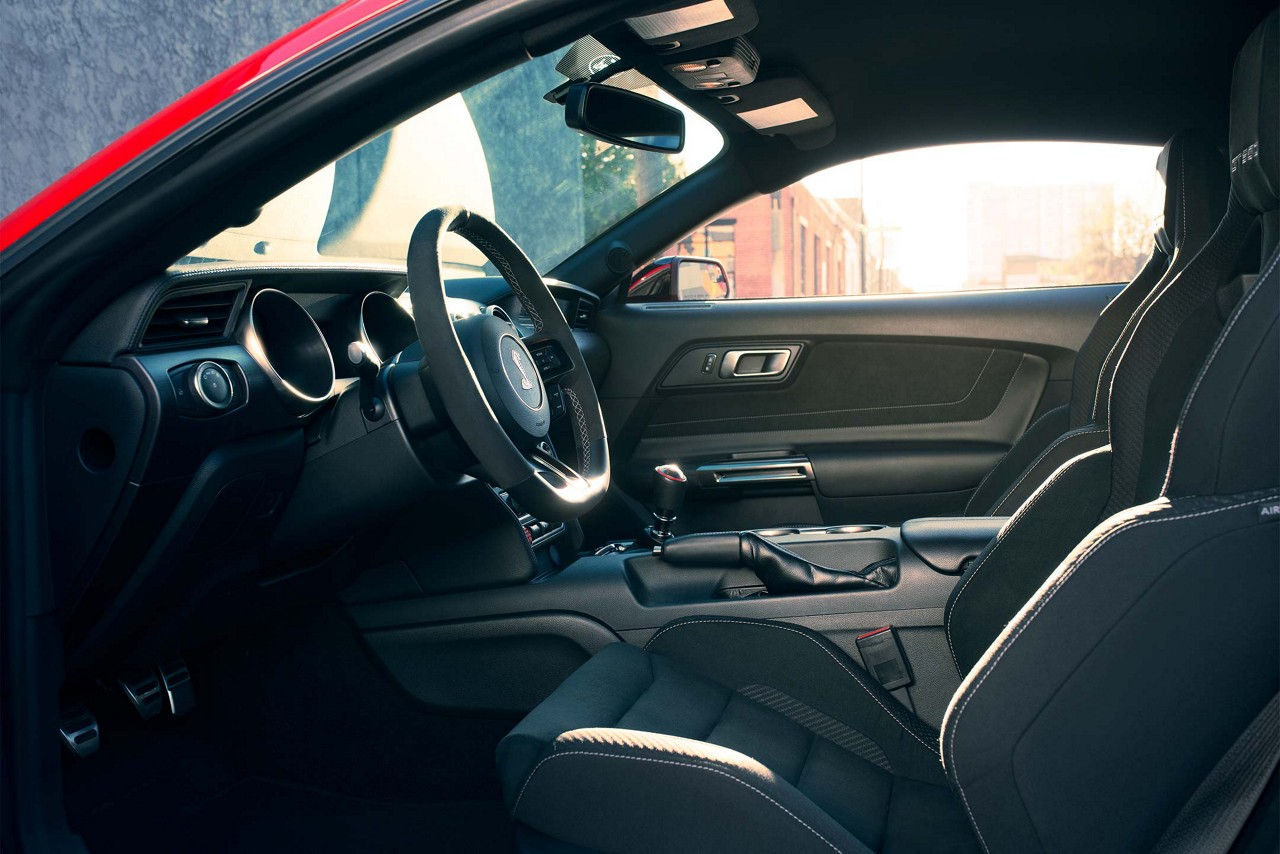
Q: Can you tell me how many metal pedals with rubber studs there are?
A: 3